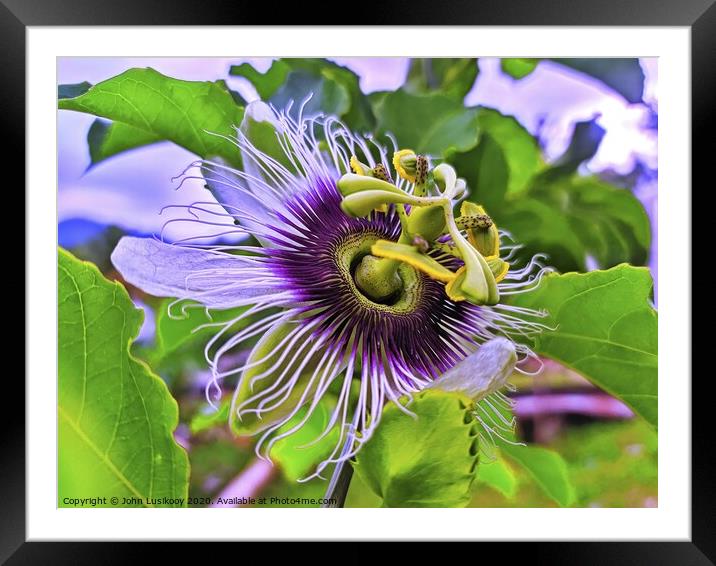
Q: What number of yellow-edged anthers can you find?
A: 5